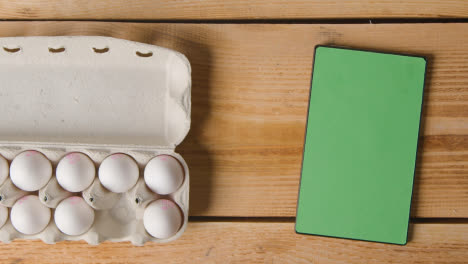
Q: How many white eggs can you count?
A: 9